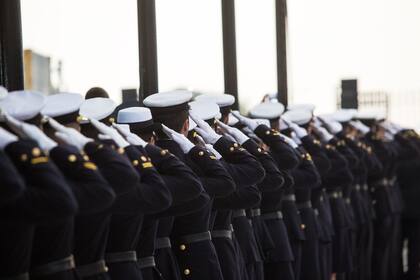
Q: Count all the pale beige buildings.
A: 1